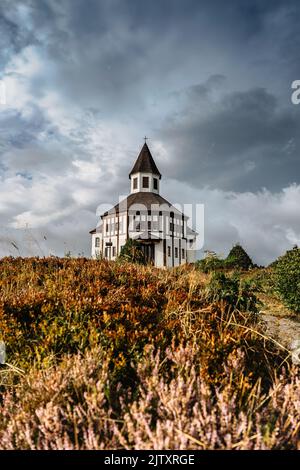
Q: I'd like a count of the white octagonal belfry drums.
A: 1